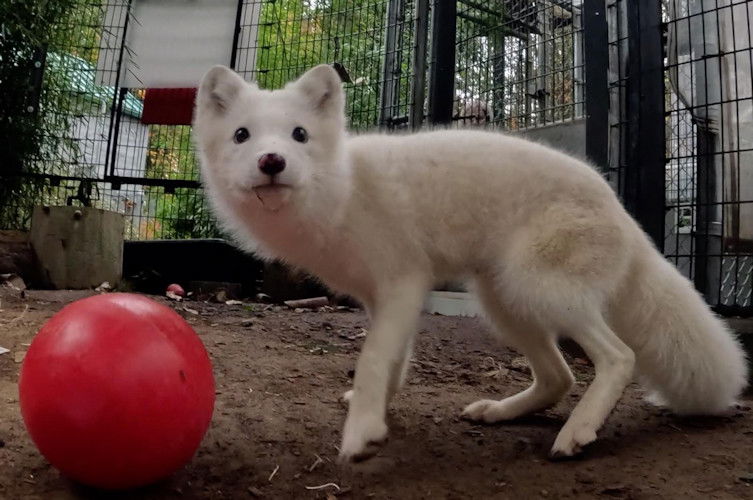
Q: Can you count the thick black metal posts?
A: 3